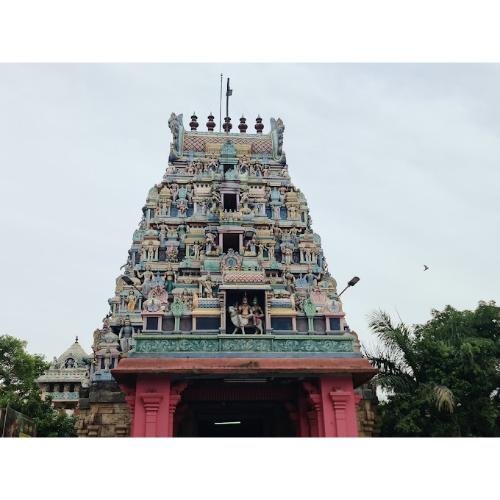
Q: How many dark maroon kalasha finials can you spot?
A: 5